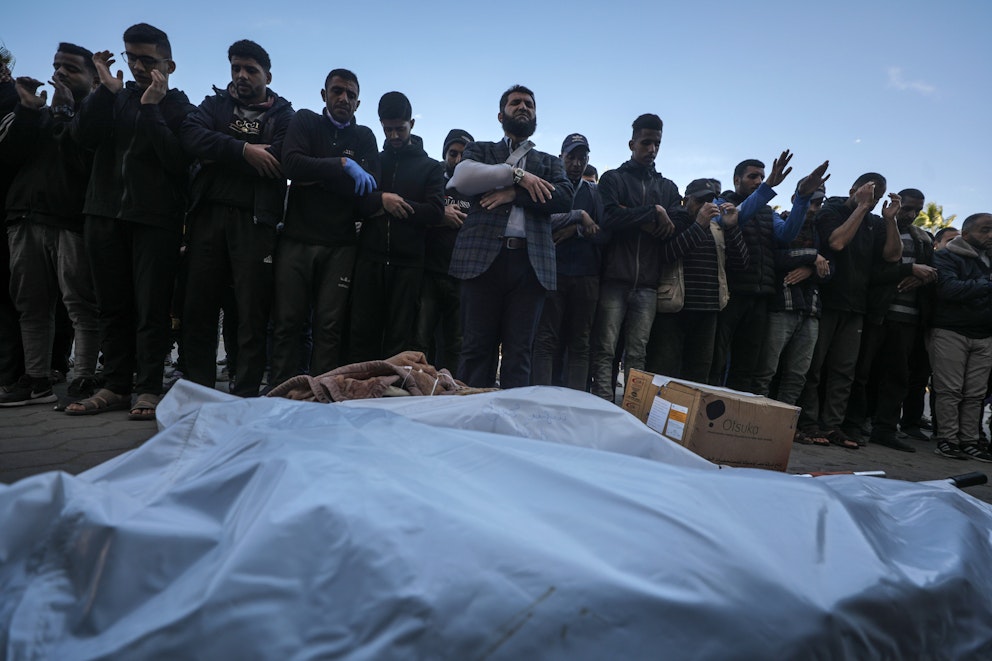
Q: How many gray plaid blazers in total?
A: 1